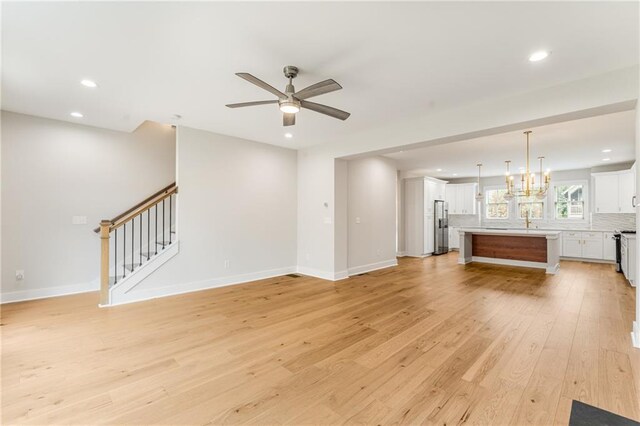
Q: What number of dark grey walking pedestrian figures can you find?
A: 0